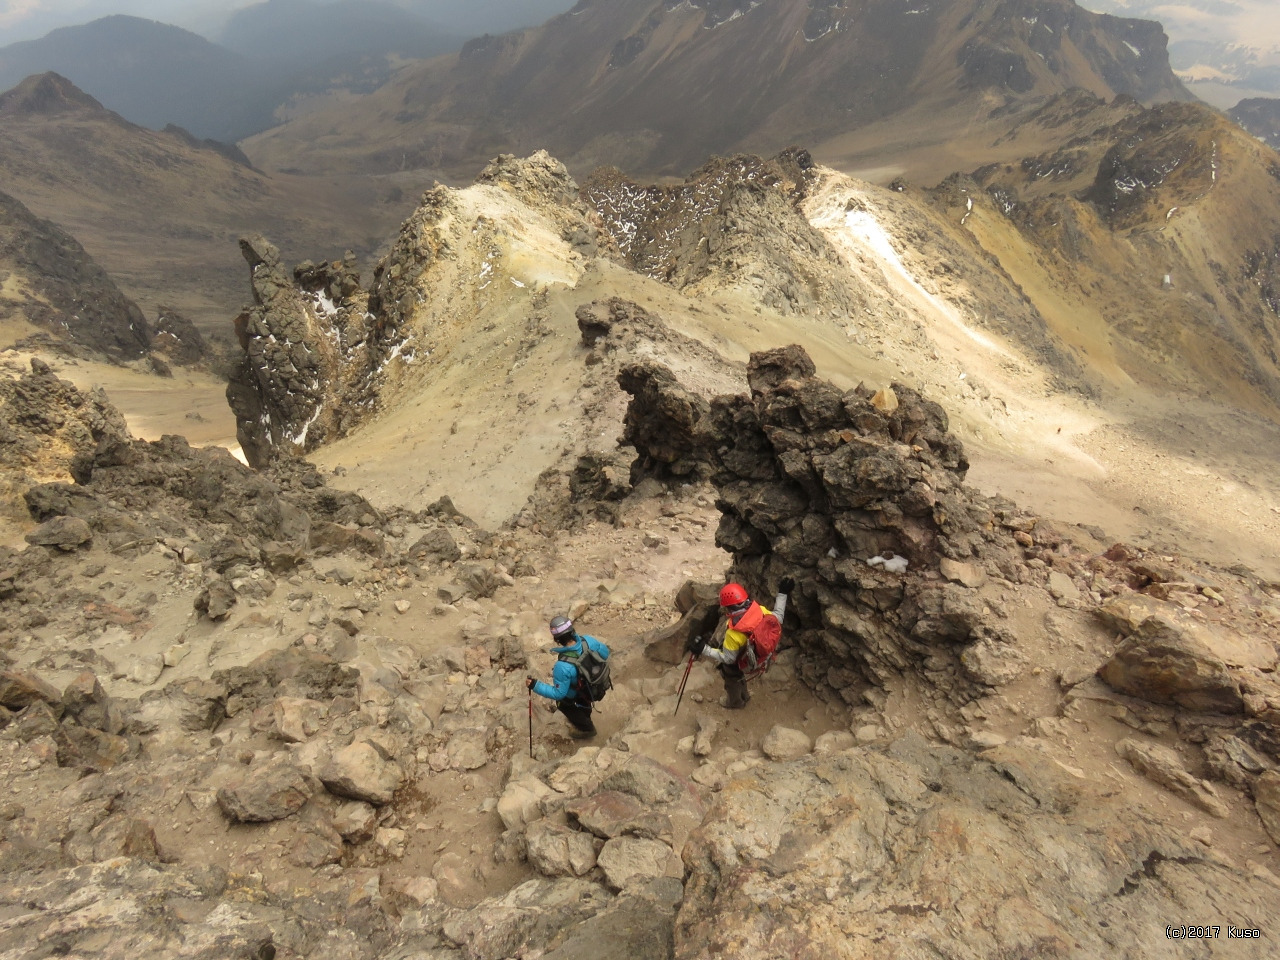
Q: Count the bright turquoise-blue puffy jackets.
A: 1